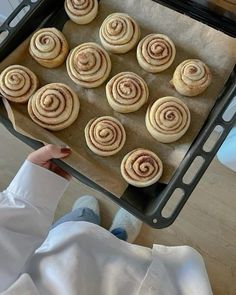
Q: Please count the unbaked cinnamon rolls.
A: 12